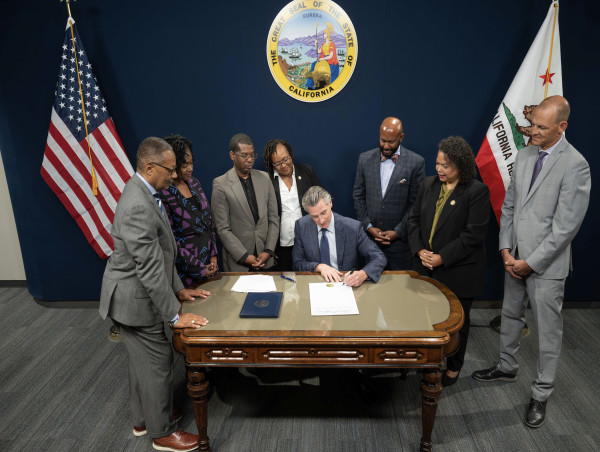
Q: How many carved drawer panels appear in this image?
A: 3